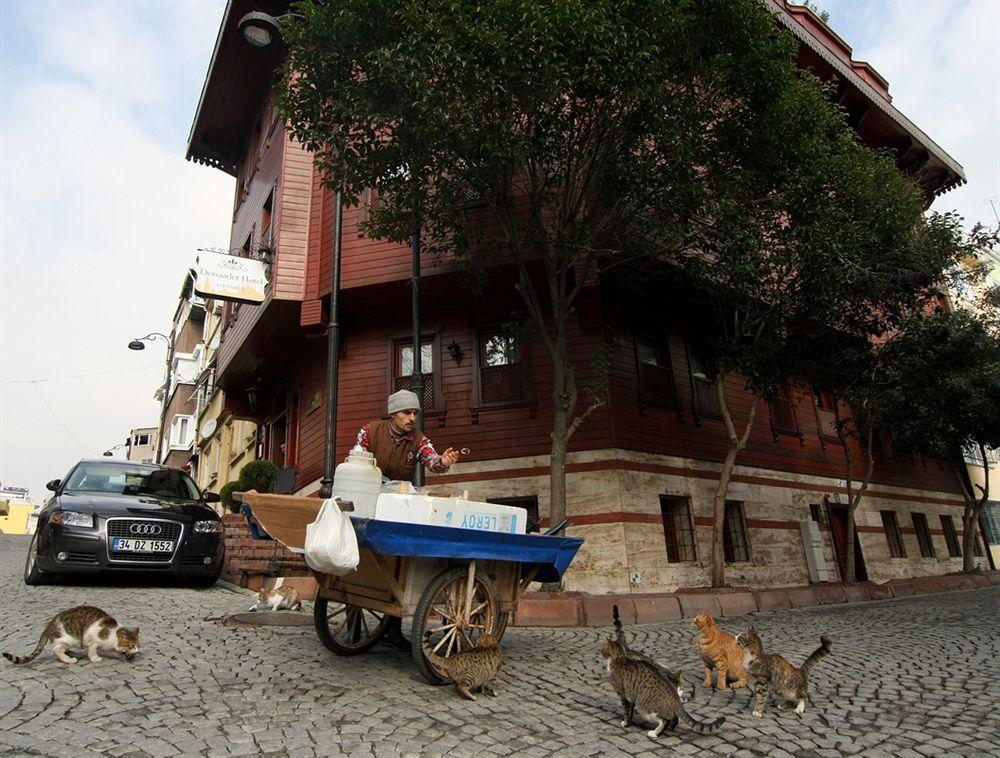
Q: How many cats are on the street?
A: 7